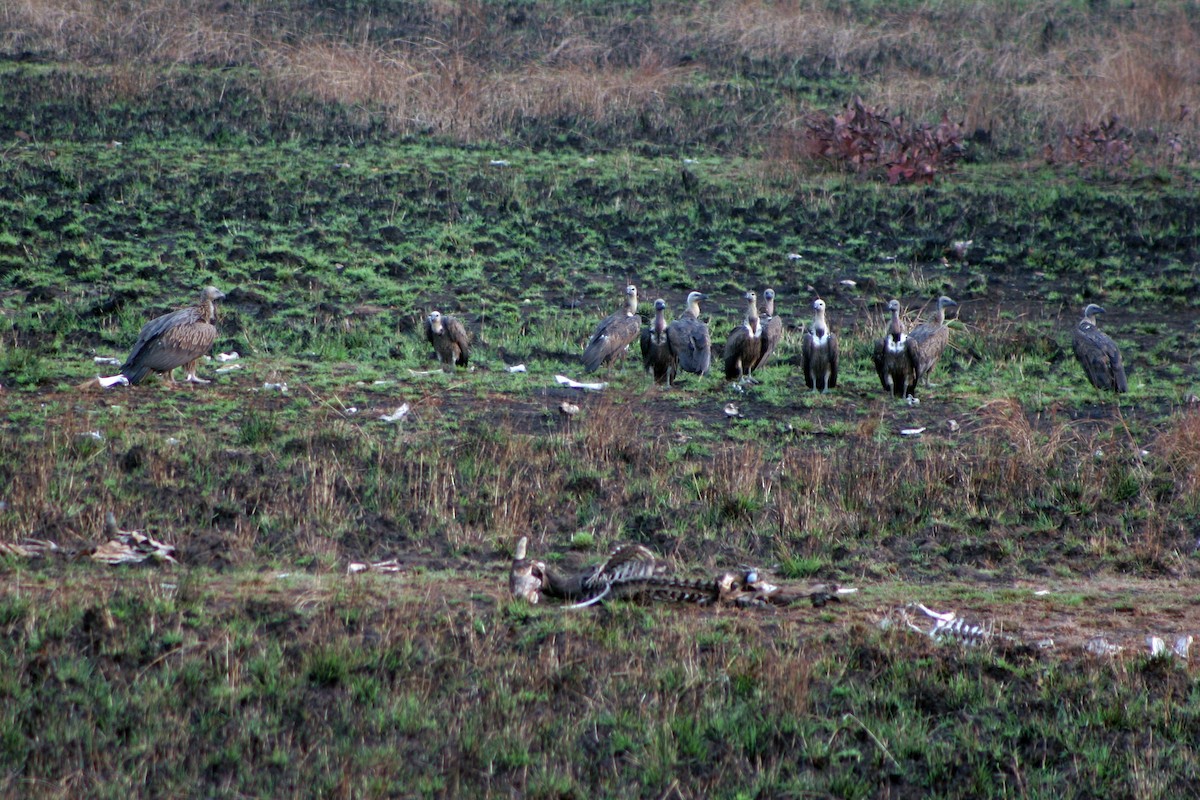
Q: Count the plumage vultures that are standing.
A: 11